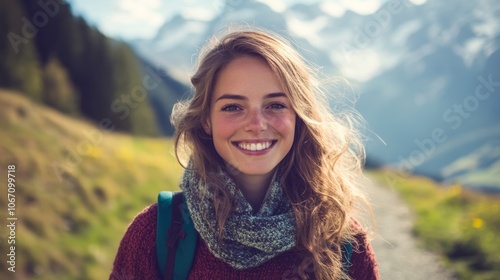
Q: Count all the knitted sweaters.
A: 1